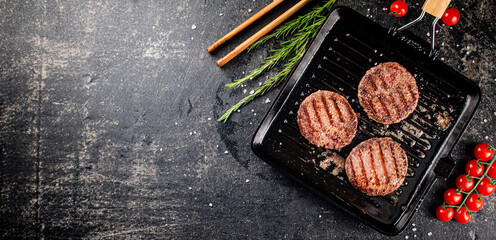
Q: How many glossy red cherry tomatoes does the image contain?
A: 11